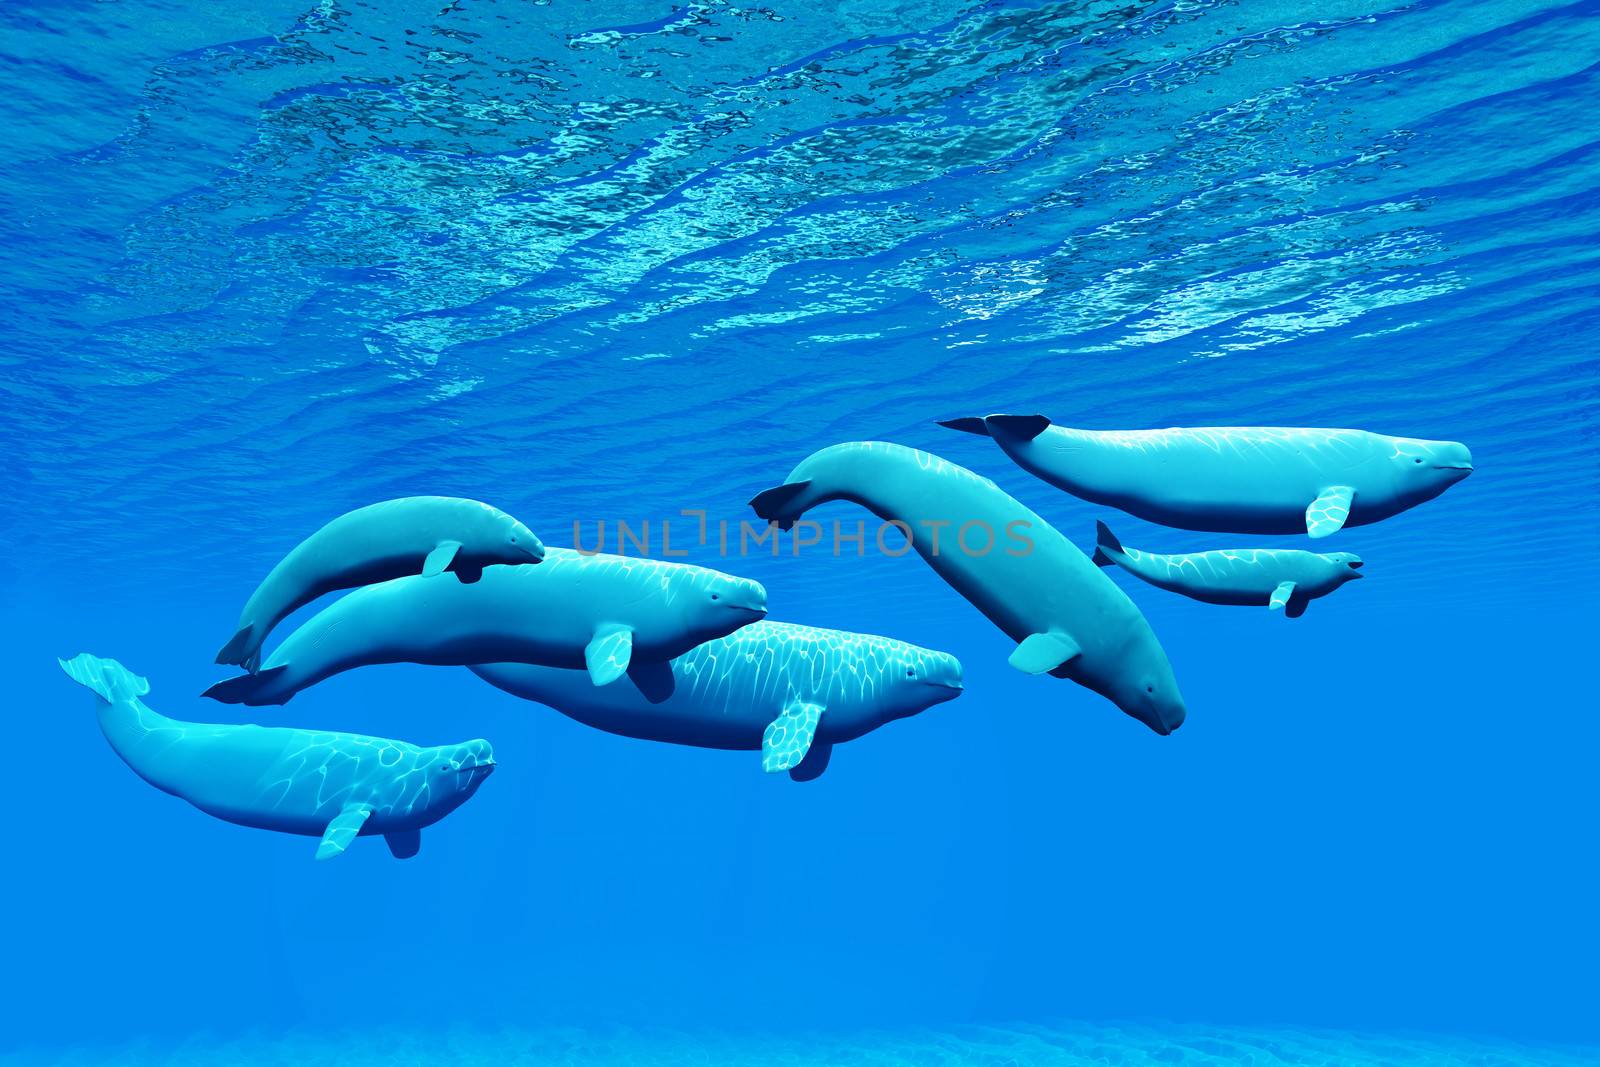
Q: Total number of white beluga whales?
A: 7